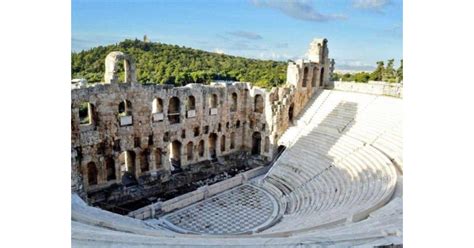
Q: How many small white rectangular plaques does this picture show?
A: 4